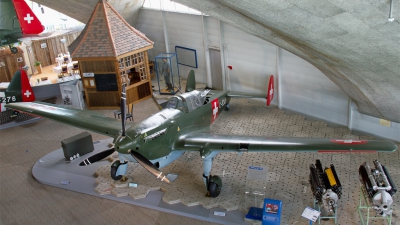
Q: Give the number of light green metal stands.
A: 2